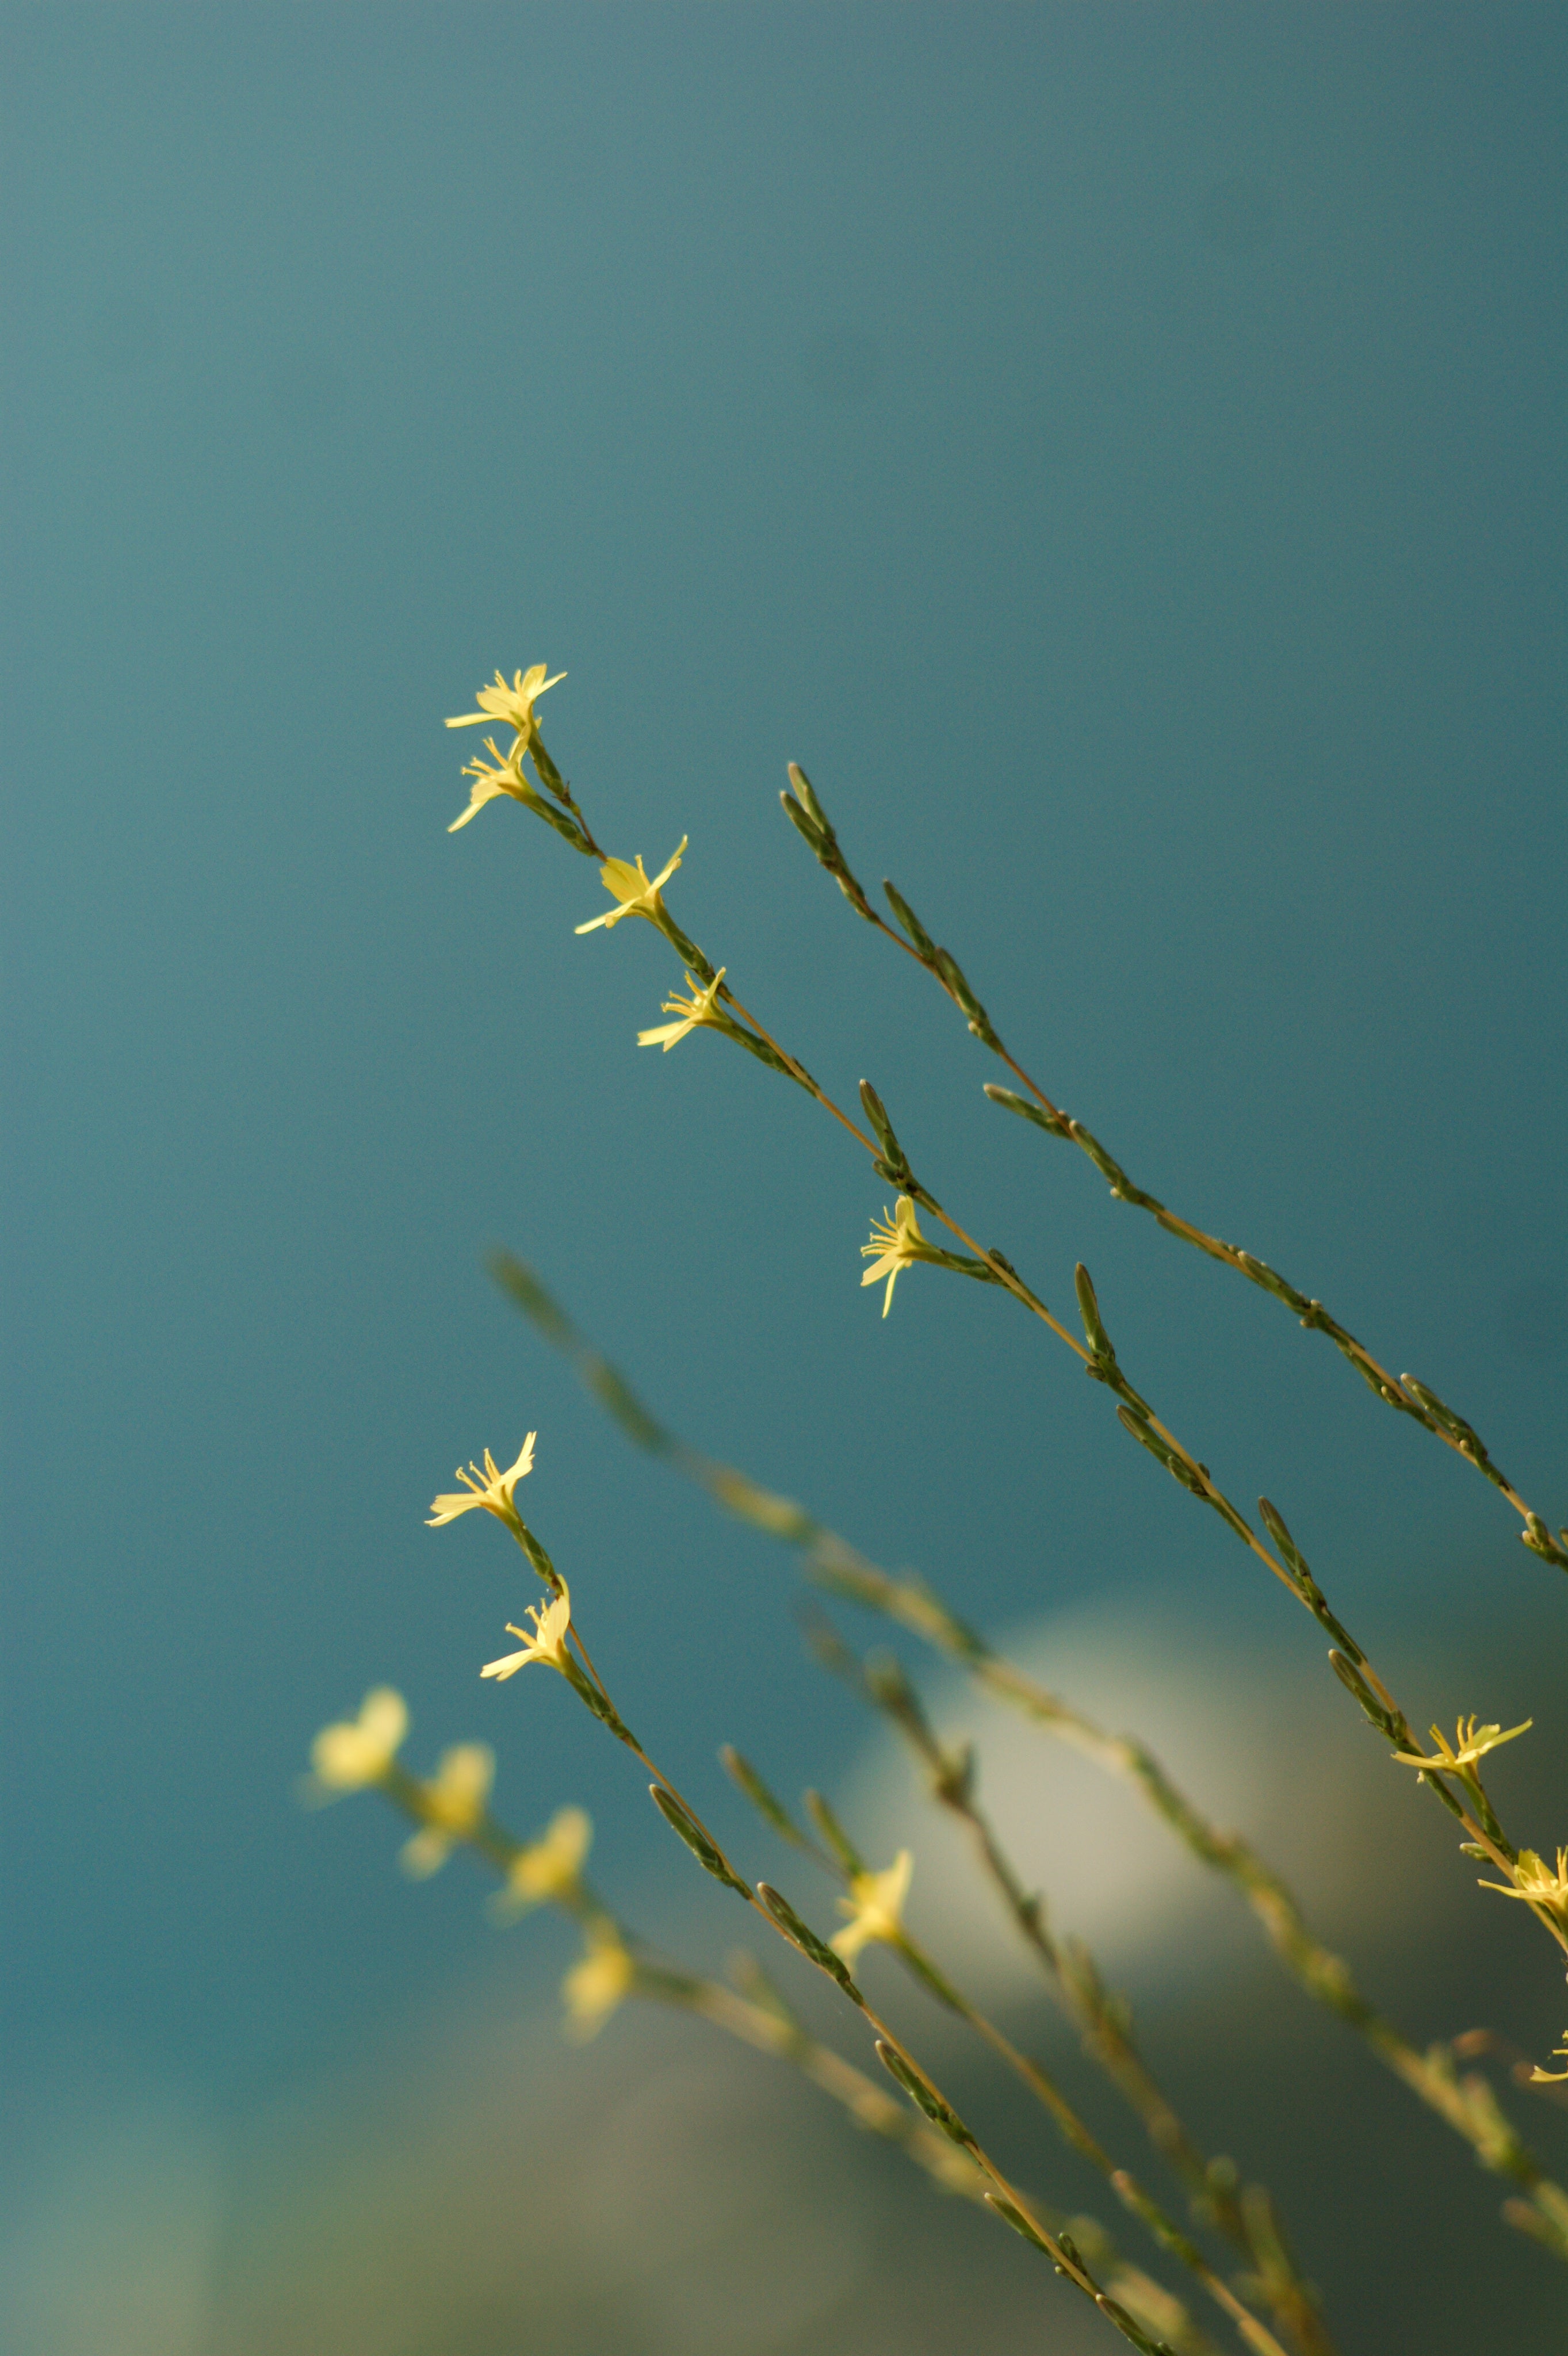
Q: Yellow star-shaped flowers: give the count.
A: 15